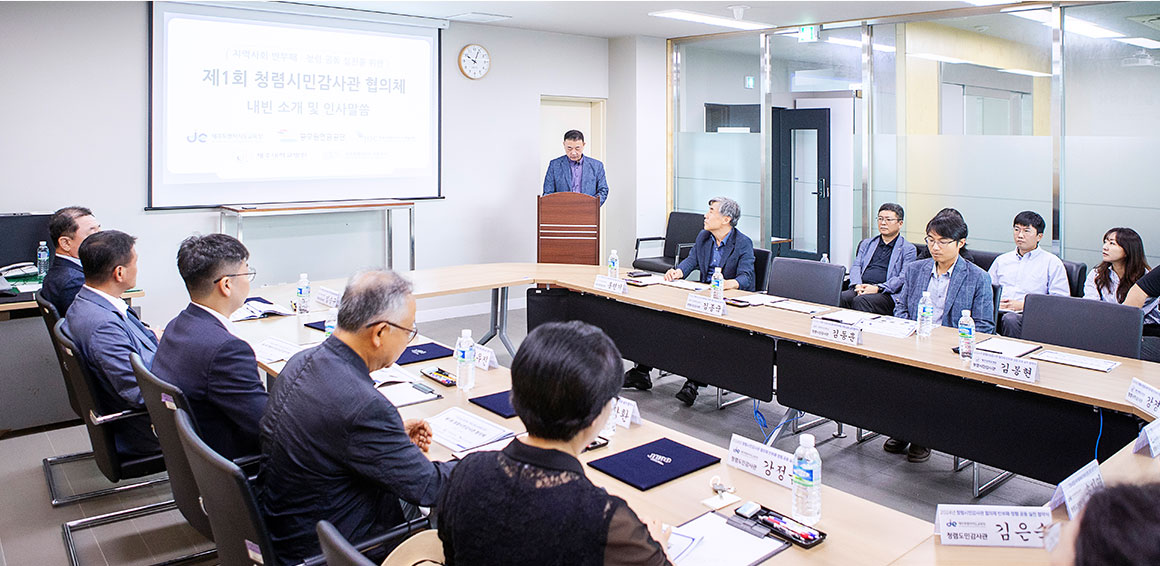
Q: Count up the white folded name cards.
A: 12